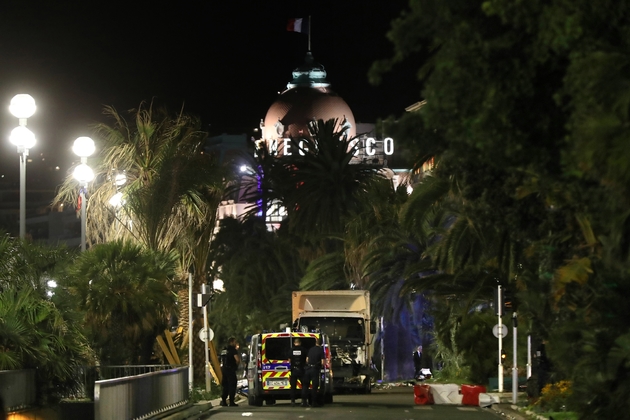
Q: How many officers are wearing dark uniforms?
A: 3